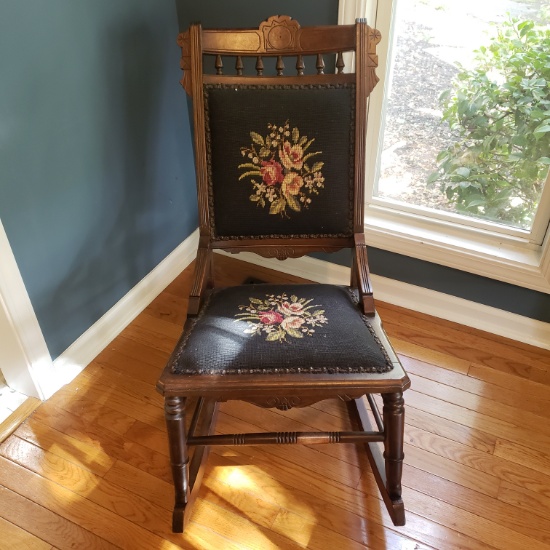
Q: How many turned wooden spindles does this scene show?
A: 7